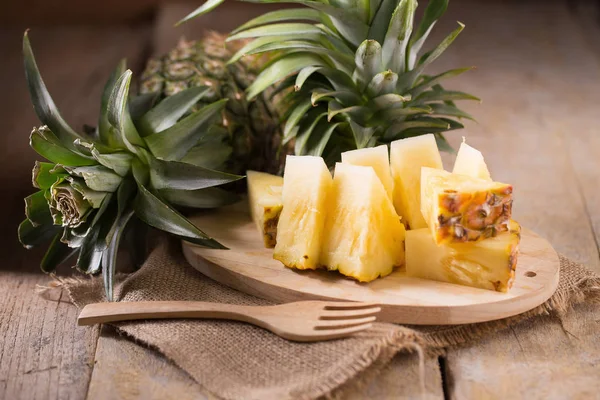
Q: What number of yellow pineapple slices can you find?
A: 8